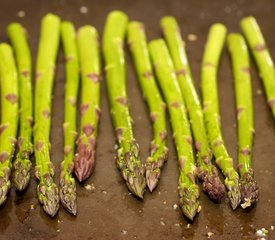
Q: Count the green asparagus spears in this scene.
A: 12